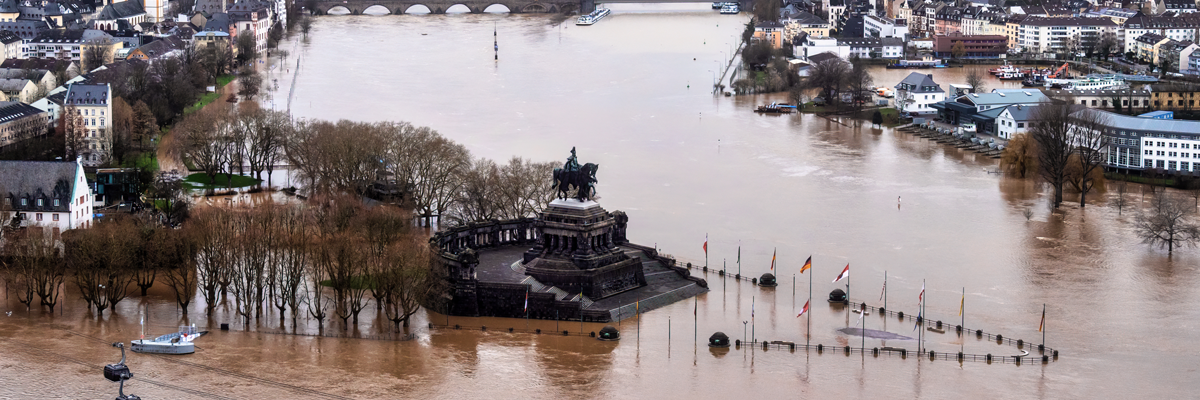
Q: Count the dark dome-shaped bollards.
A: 4